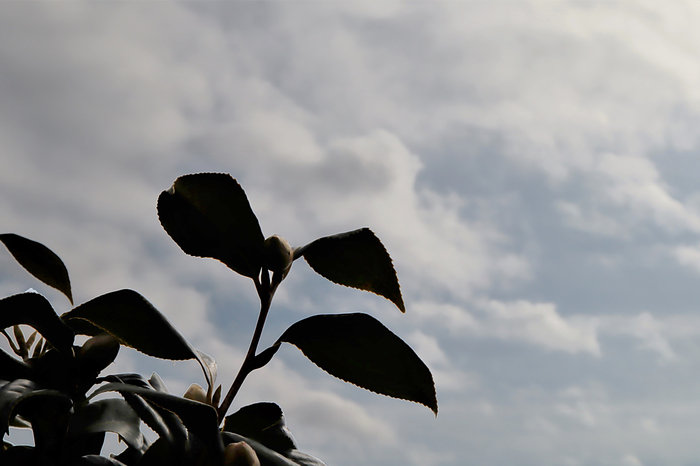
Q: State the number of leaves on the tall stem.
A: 3